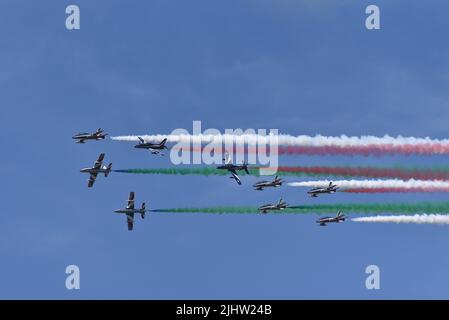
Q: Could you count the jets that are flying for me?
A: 9